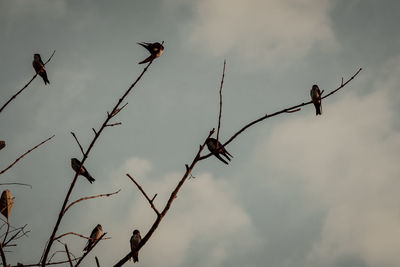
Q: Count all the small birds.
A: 7